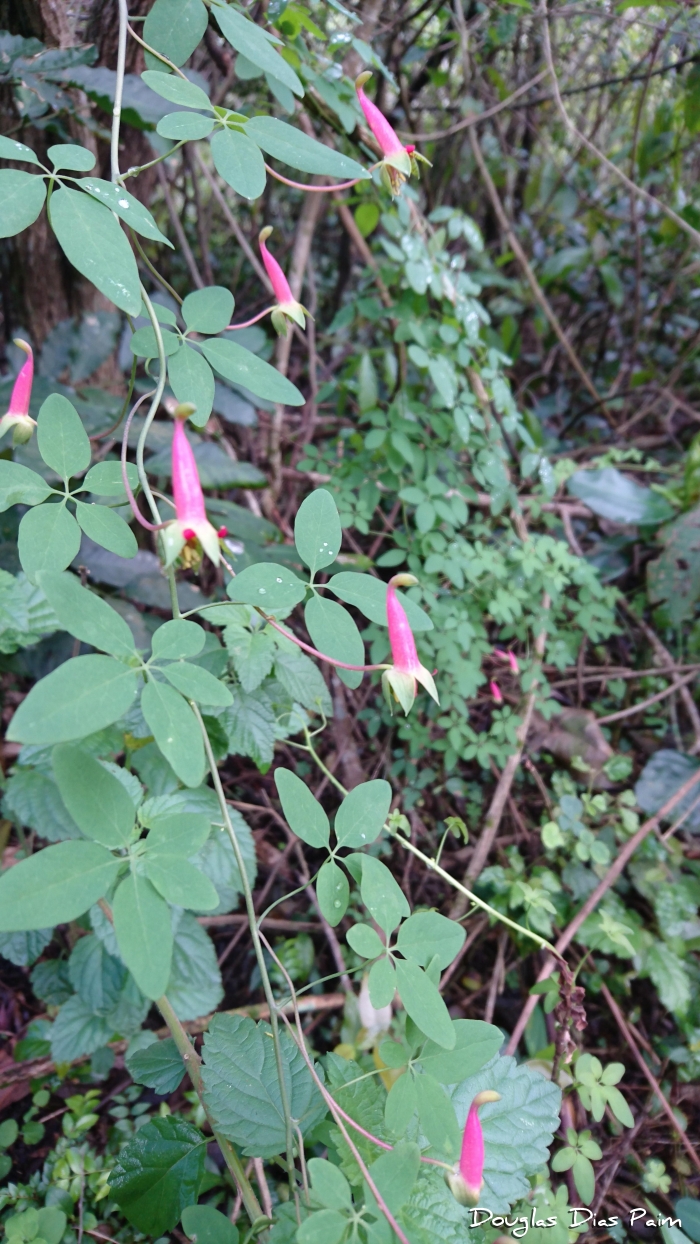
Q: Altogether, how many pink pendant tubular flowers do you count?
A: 9